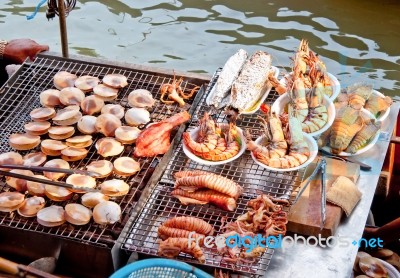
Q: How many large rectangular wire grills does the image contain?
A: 2